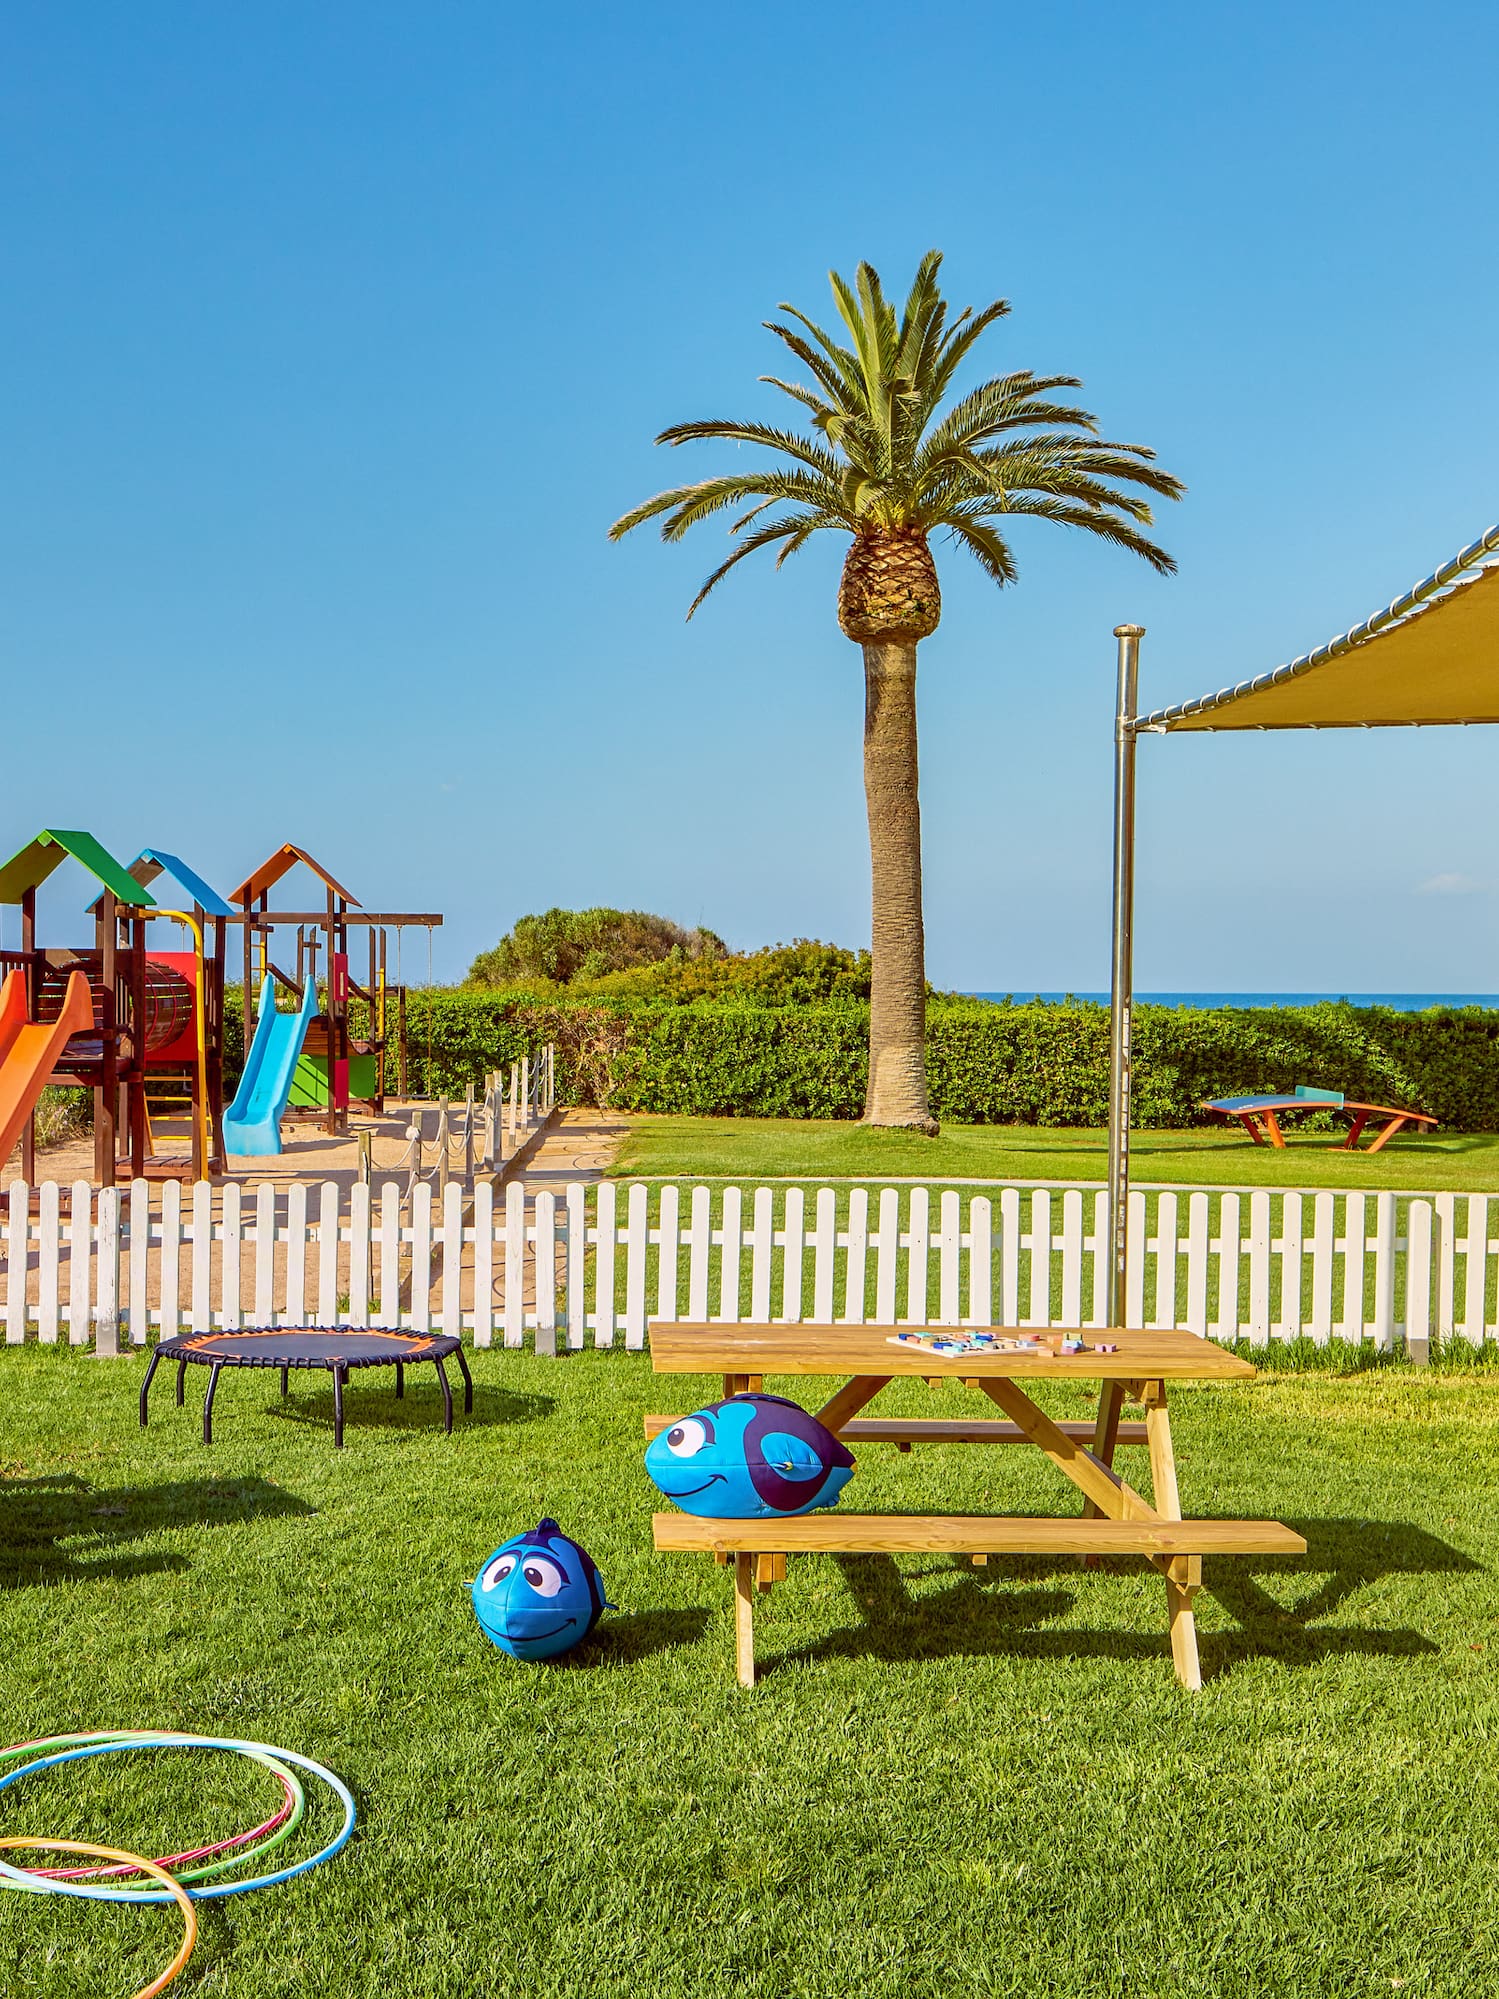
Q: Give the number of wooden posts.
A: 11